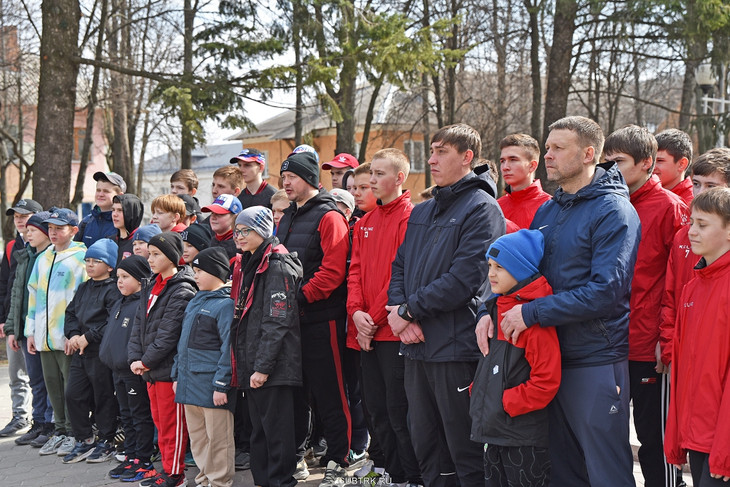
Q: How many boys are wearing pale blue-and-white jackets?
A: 1